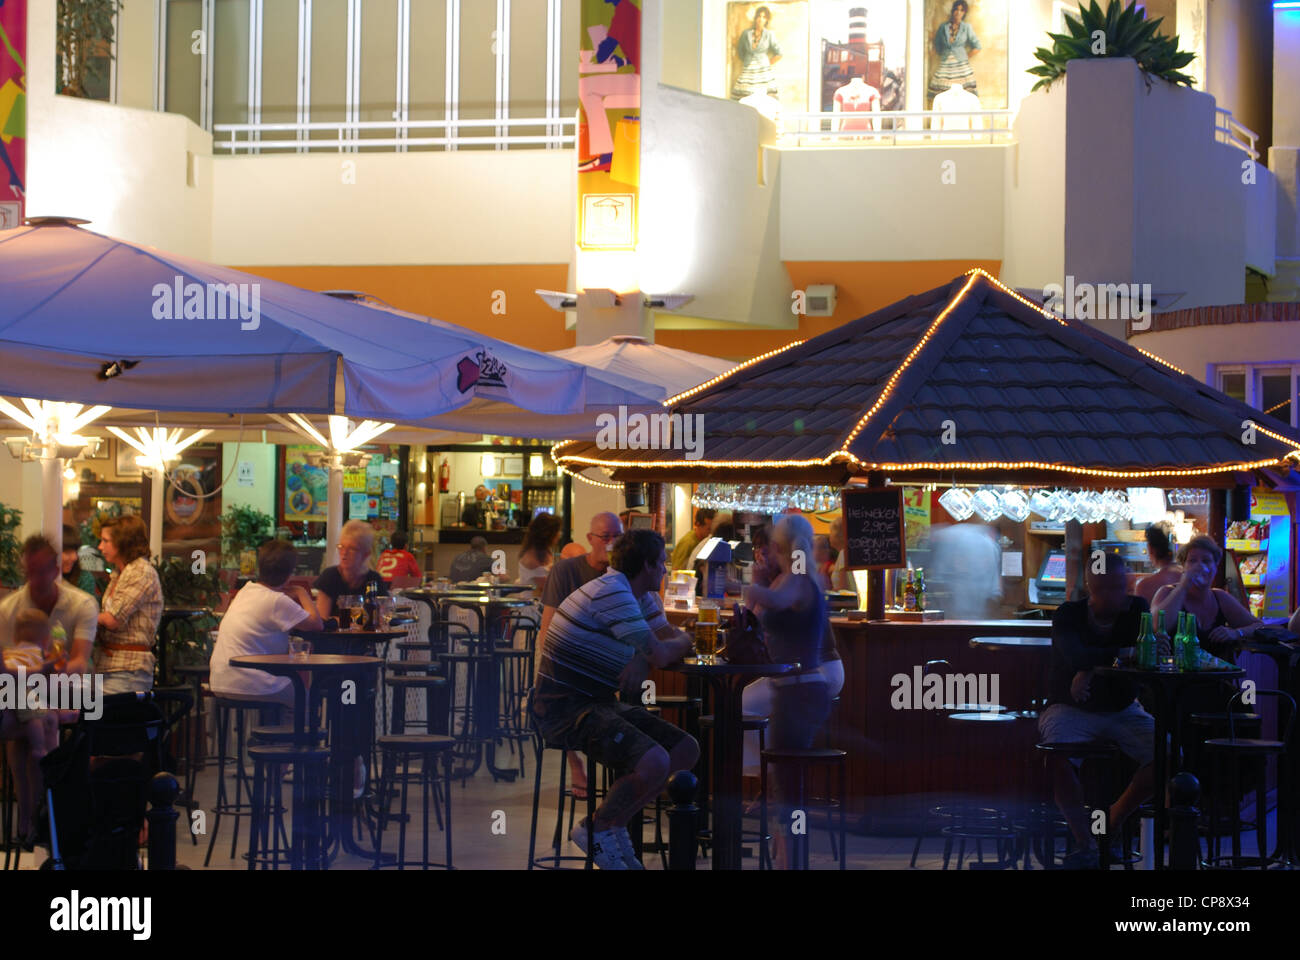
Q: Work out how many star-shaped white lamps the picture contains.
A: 3